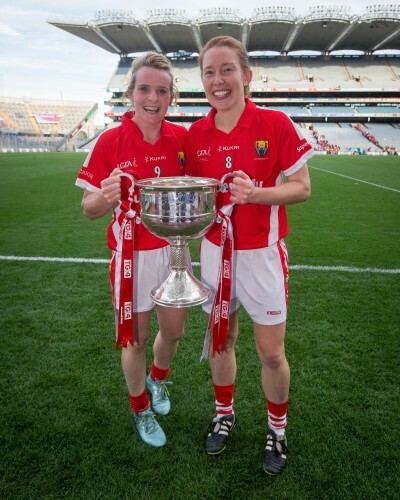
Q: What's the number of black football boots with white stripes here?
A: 2